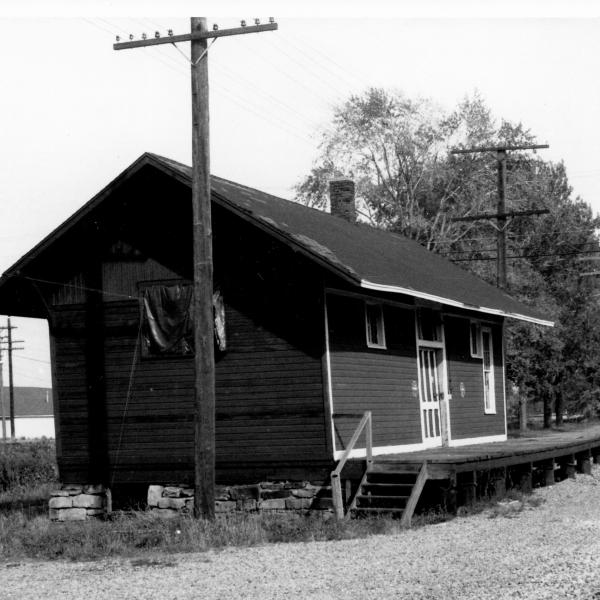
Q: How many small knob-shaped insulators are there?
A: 9